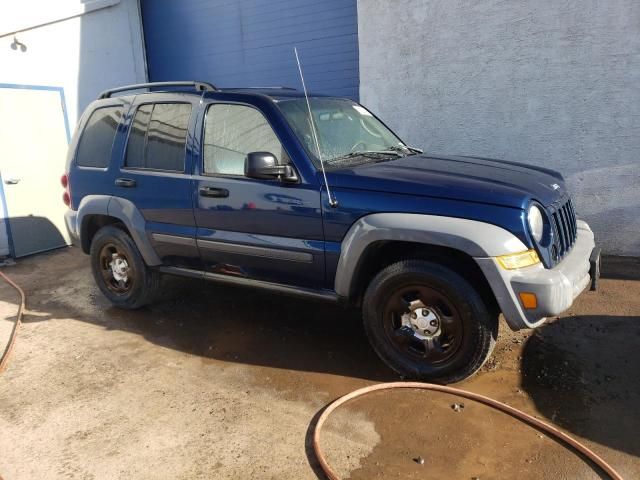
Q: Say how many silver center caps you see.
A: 2